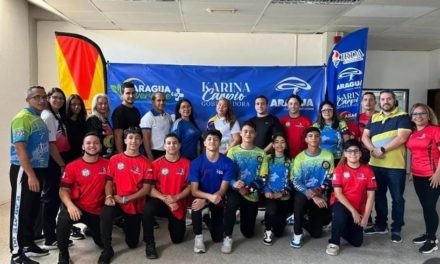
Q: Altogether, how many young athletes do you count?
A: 8